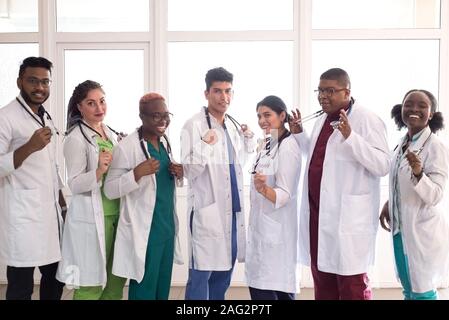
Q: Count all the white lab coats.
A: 7